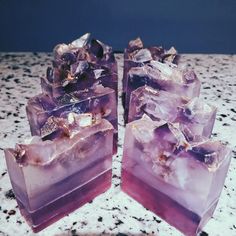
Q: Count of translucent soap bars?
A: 8